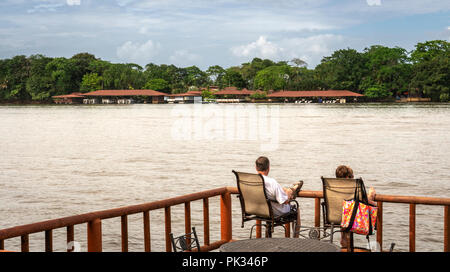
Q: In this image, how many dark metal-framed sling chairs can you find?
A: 2